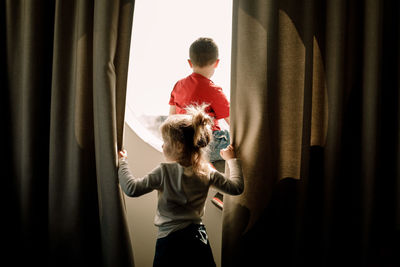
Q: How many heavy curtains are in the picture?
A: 2